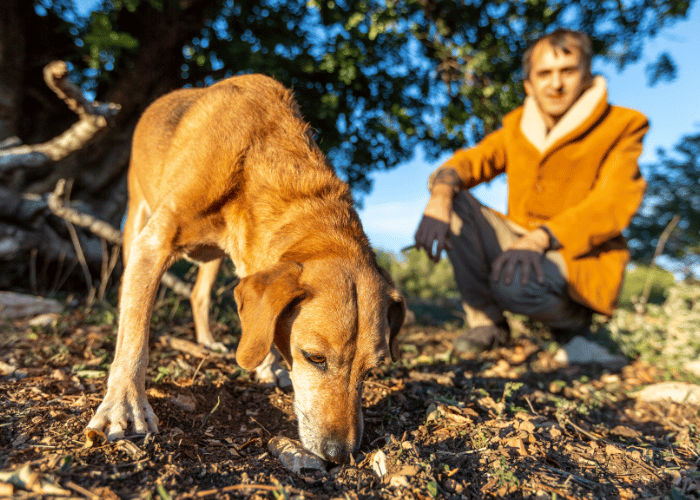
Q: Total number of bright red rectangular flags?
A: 0